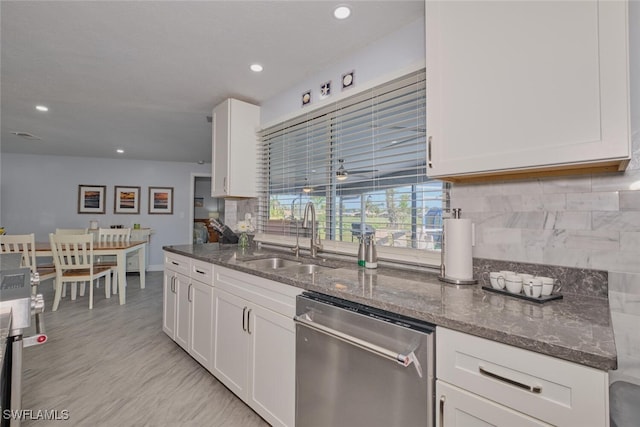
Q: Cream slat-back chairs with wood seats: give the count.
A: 4